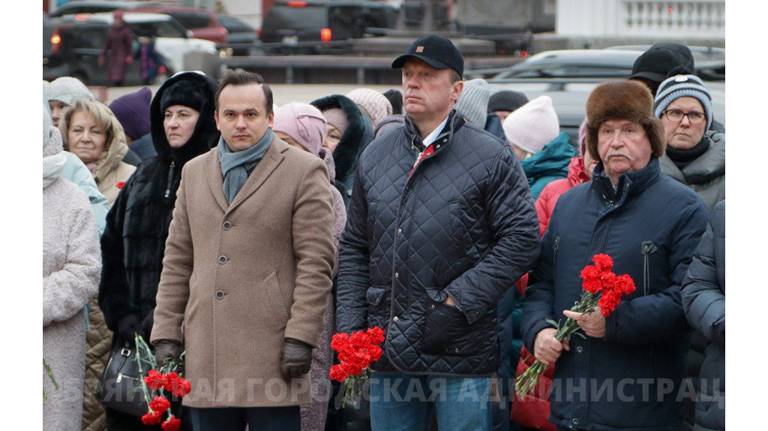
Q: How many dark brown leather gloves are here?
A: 2